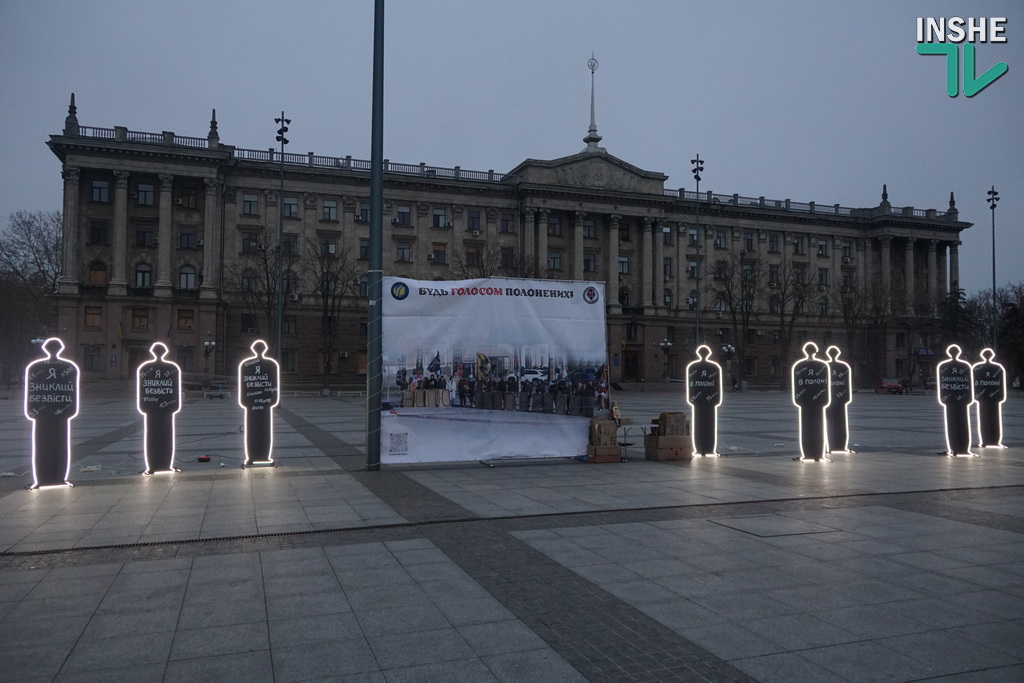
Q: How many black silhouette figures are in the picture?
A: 8